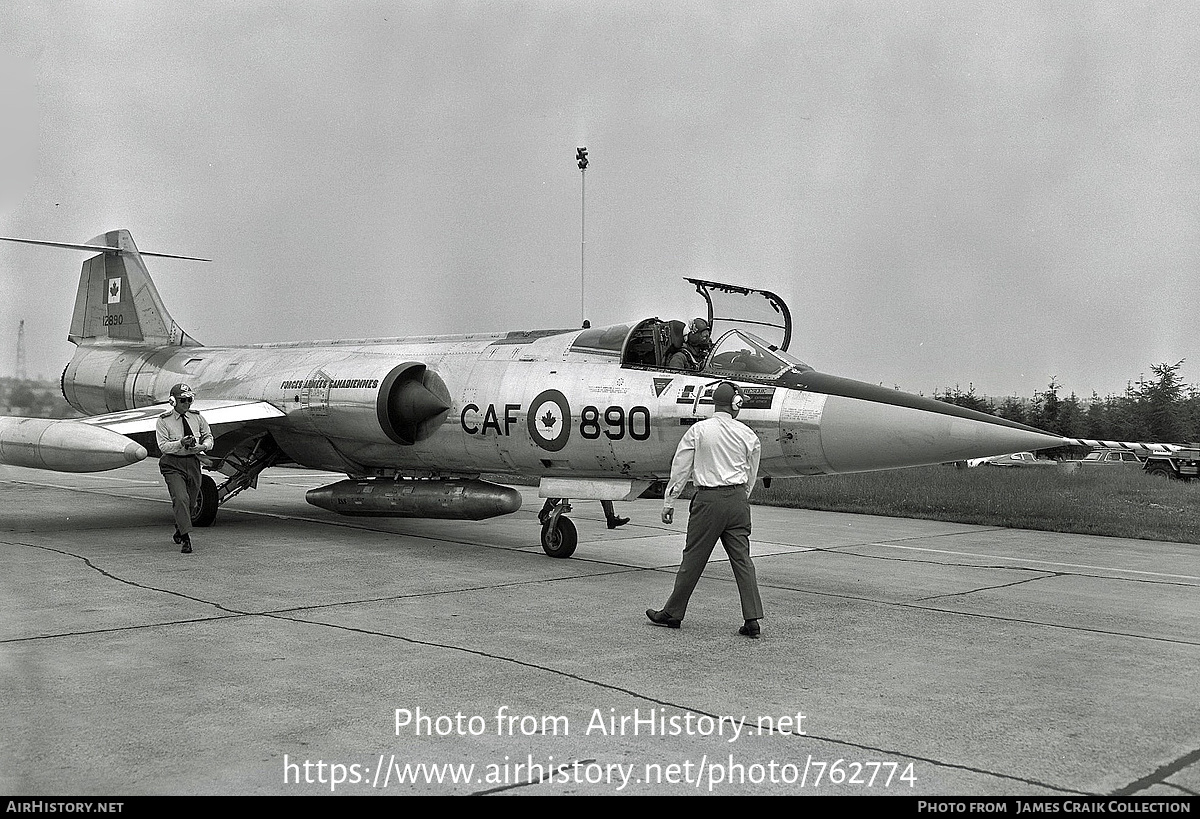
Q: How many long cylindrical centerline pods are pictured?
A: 1